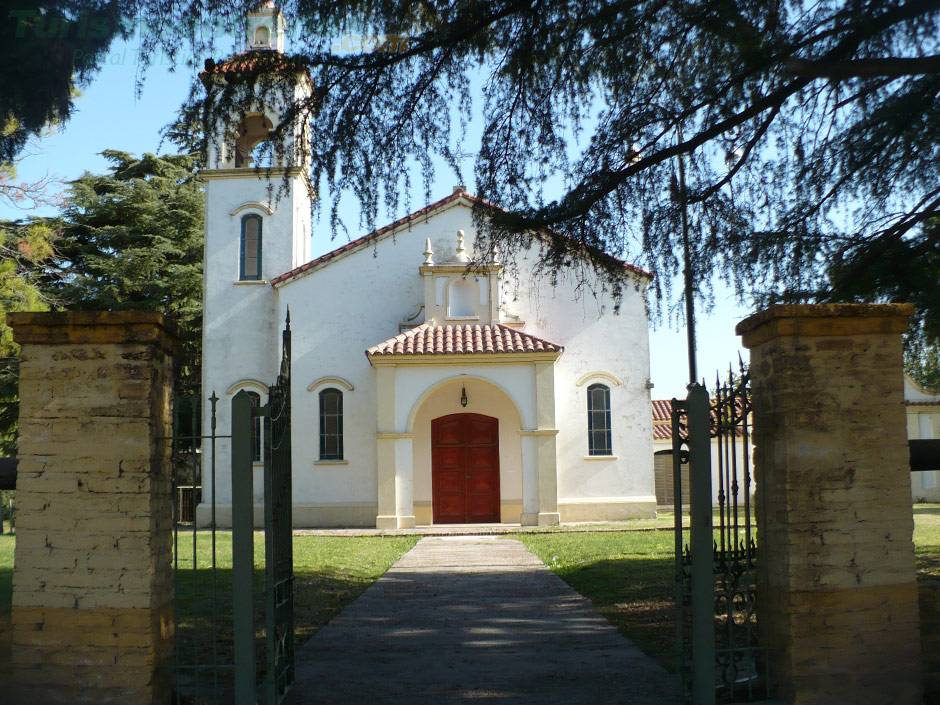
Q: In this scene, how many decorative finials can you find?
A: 3